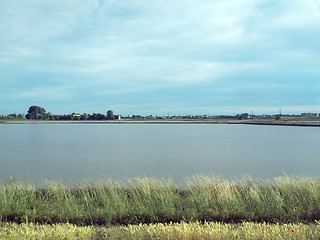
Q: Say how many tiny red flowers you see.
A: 2